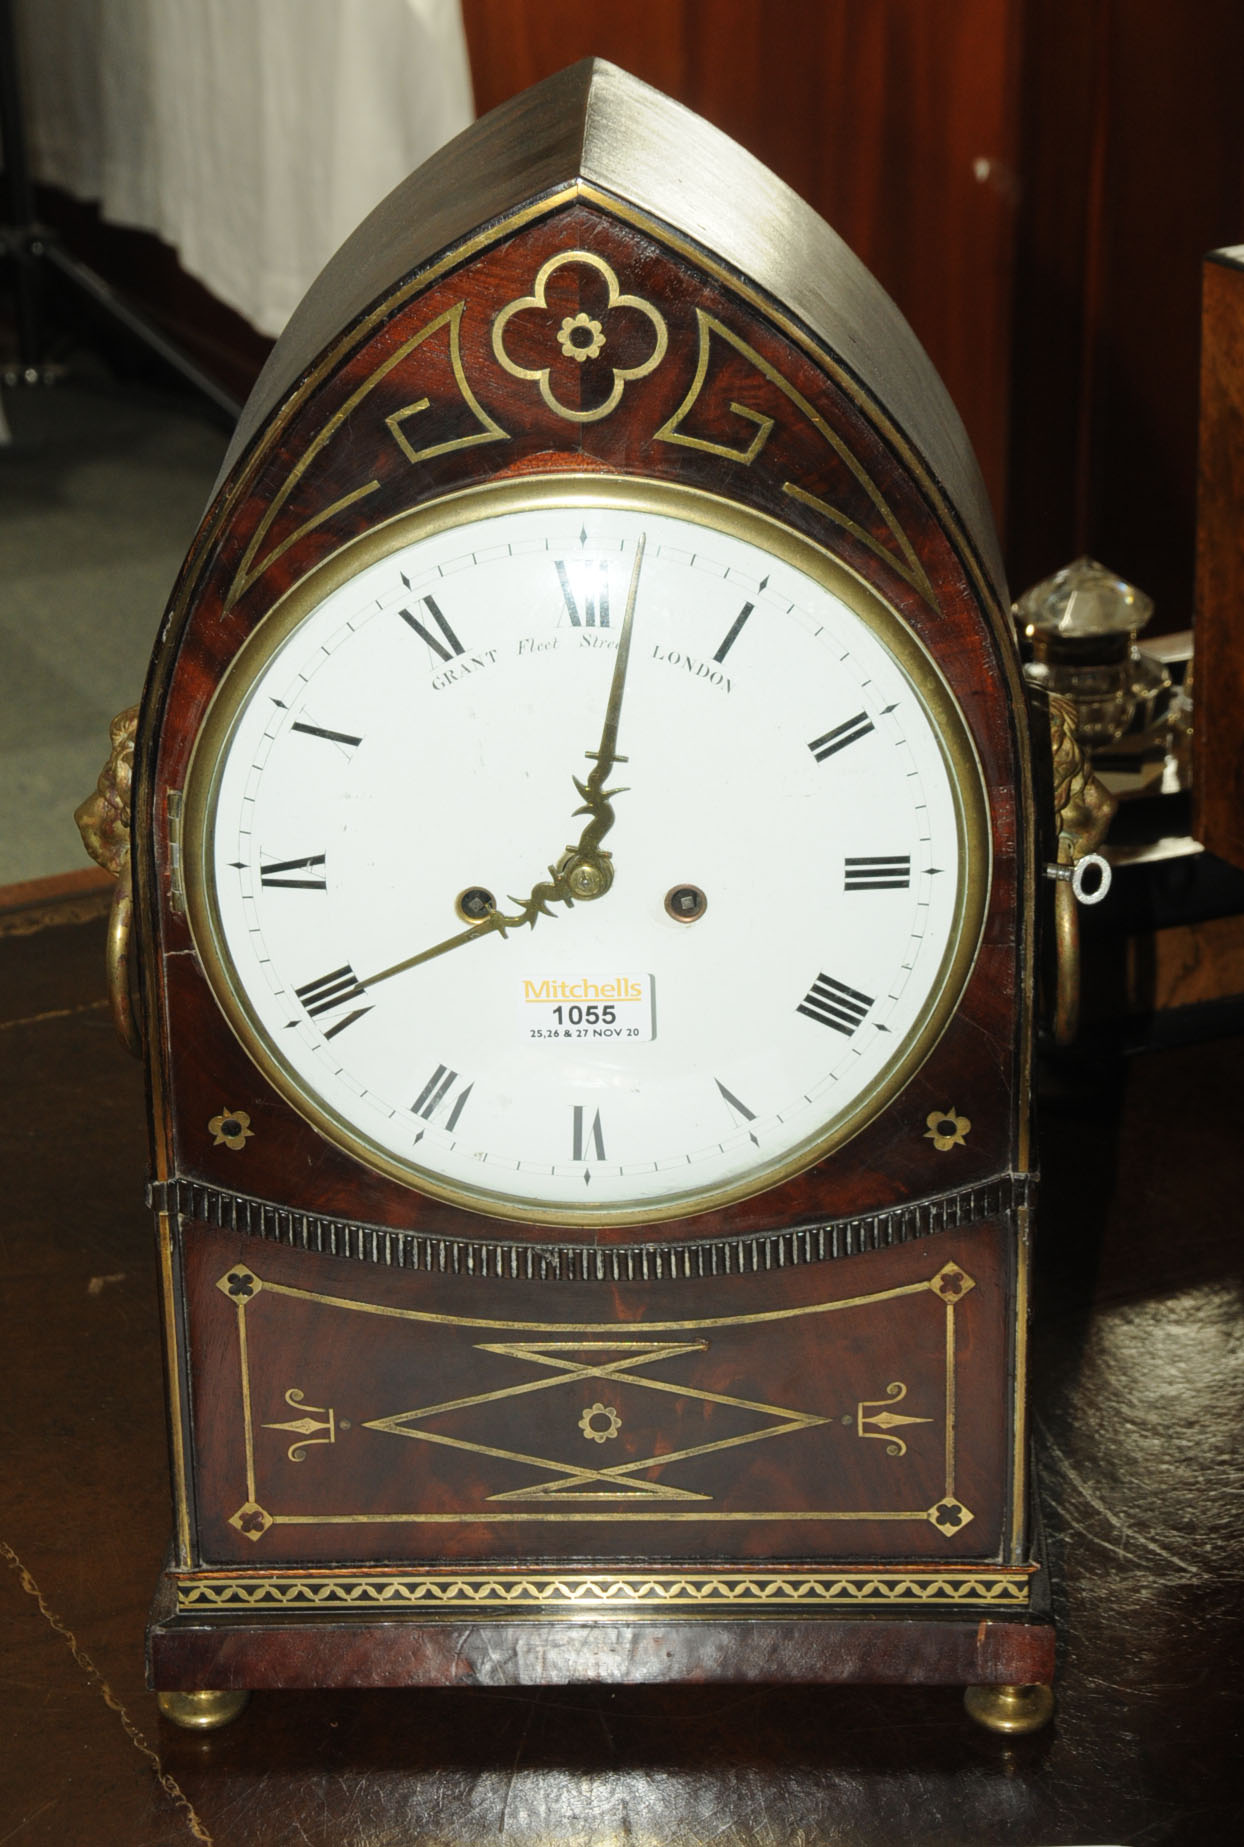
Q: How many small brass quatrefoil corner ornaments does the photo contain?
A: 4